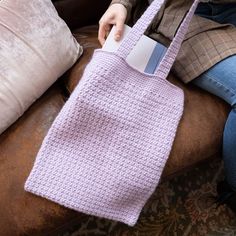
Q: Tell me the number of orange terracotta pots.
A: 0